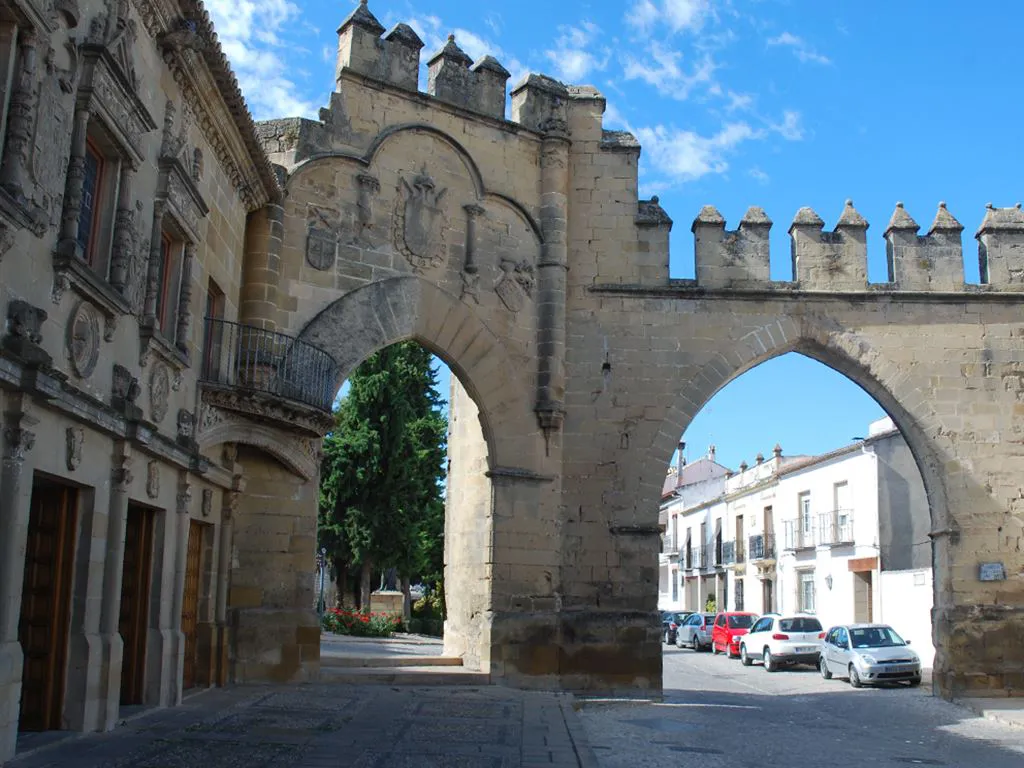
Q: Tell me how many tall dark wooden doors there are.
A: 3